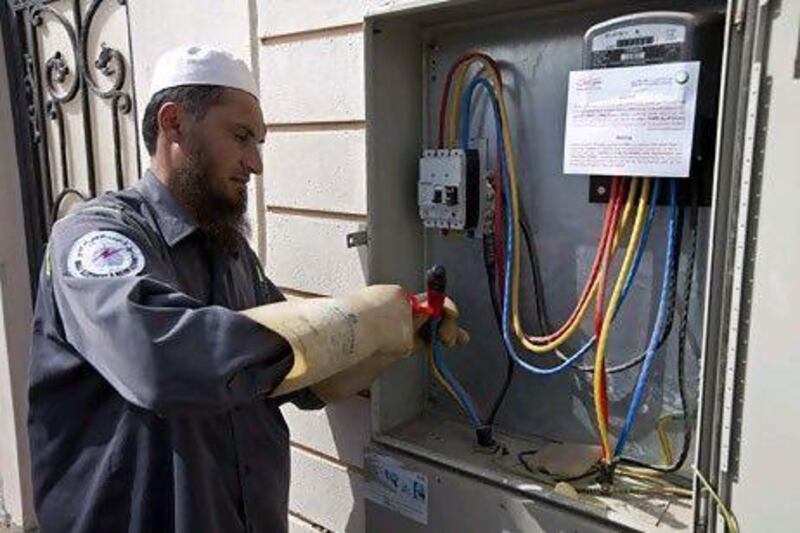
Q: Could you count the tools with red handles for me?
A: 1